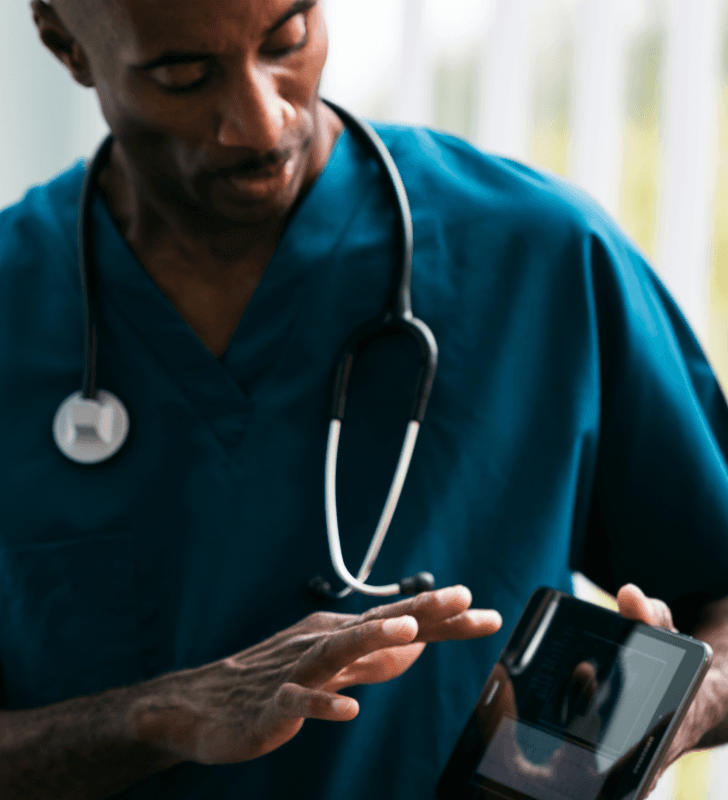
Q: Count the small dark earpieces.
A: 2